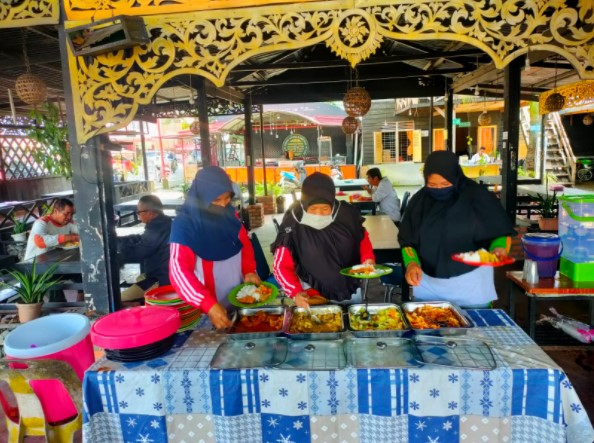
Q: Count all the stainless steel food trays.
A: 4